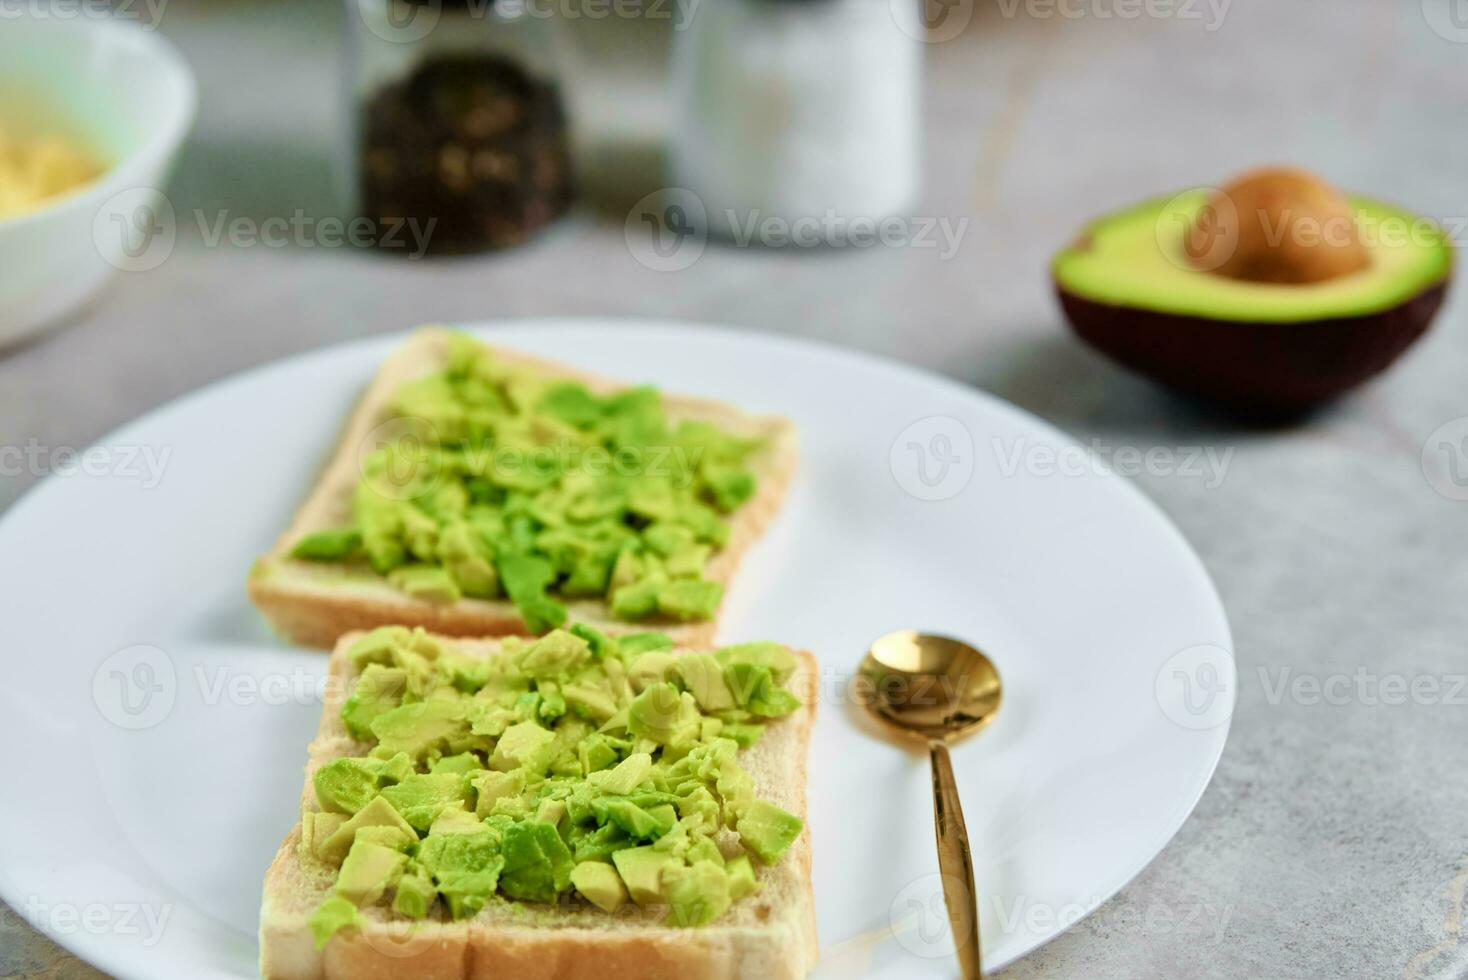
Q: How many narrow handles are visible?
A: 1